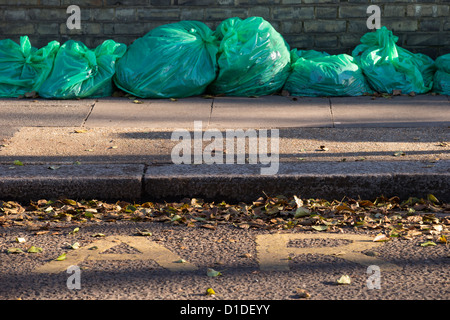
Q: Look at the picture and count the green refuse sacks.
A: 7